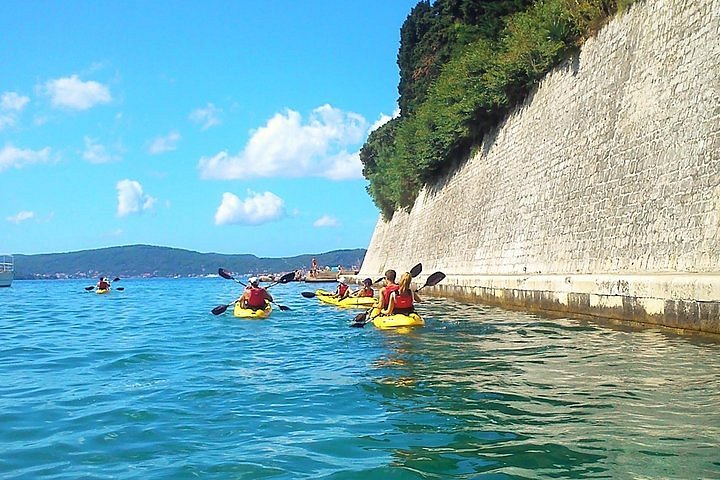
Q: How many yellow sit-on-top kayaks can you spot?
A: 4